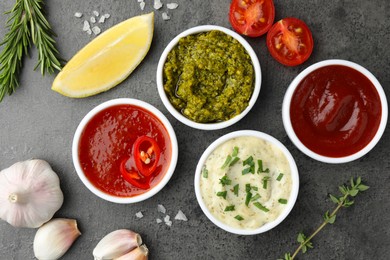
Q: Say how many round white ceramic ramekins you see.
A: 4